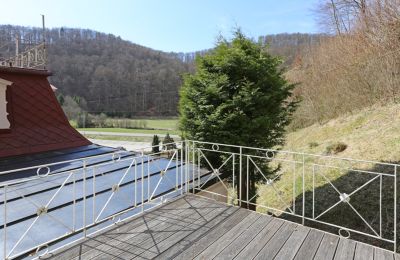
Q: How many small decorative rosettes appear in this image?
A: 6